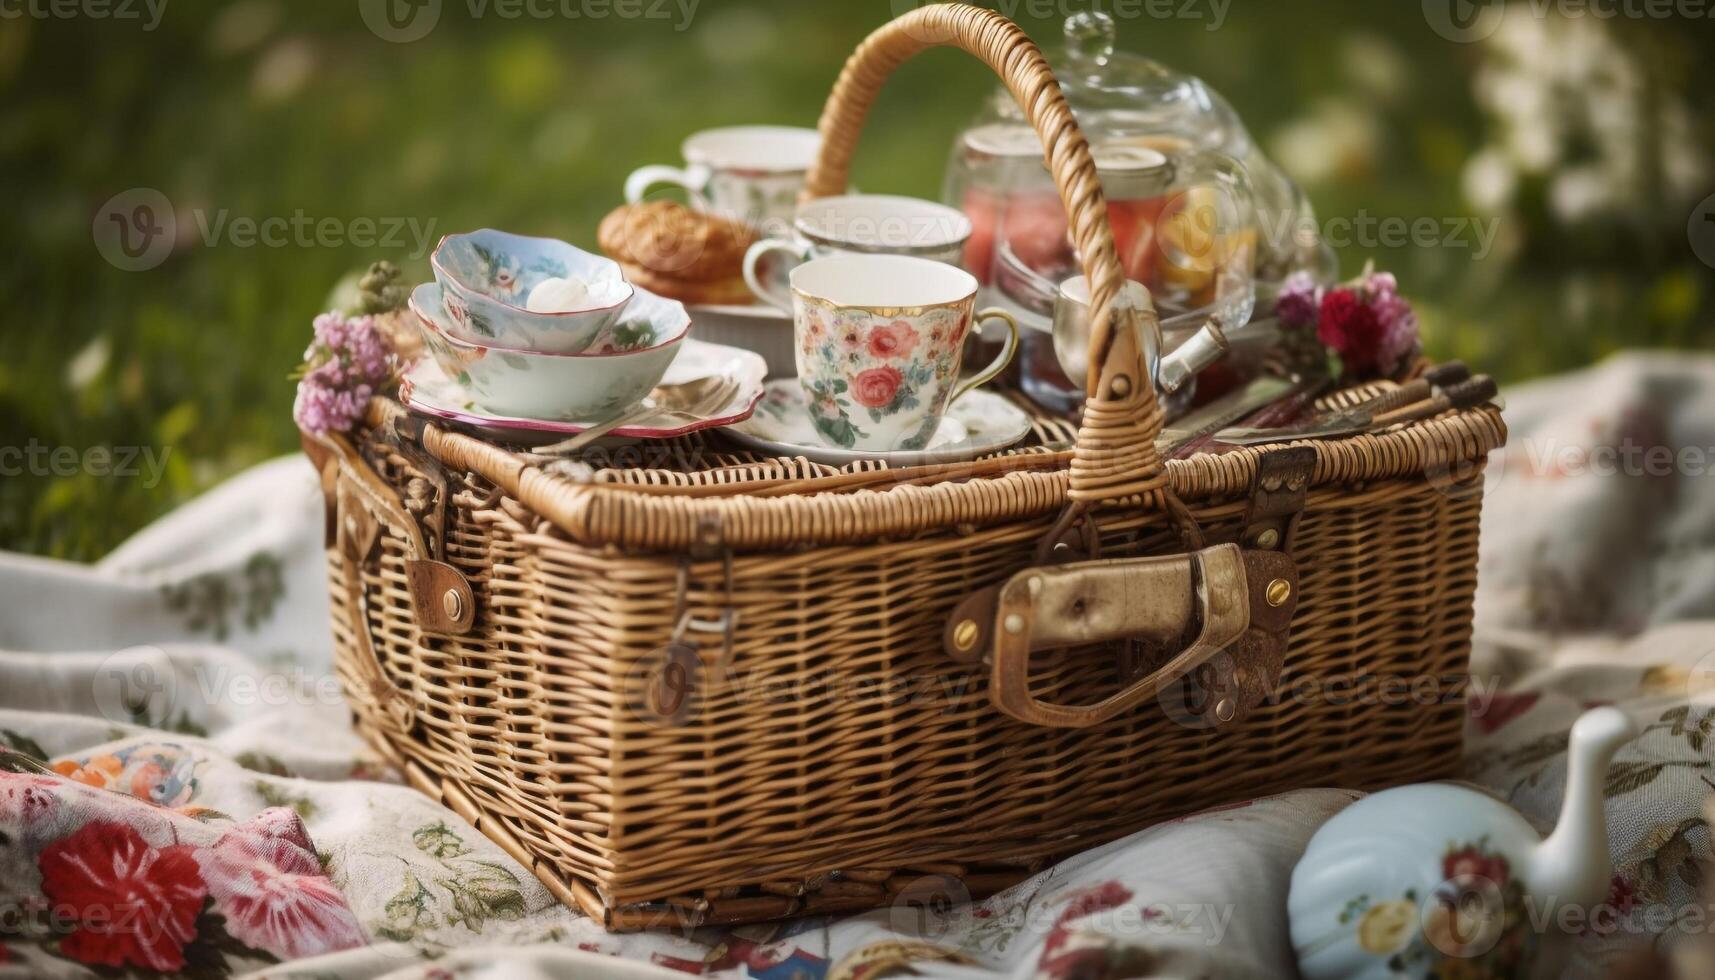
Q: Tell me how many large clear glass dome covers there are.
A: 1